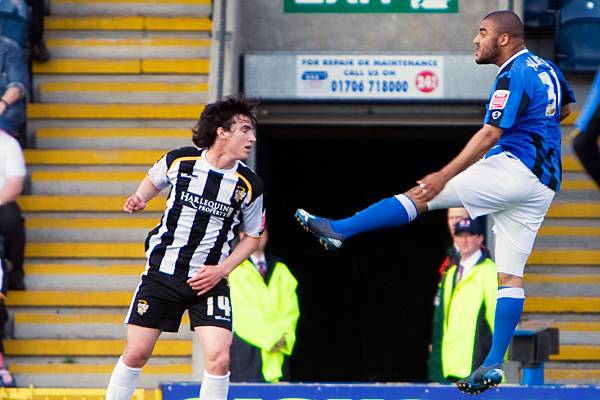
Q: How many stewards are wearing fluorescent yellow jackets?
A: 2